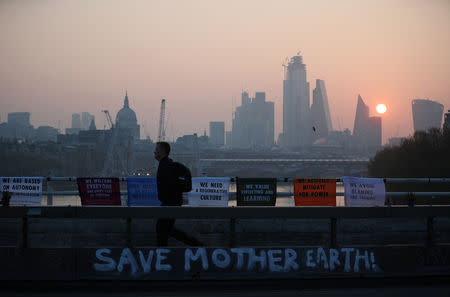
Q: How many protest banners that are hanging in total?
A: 7